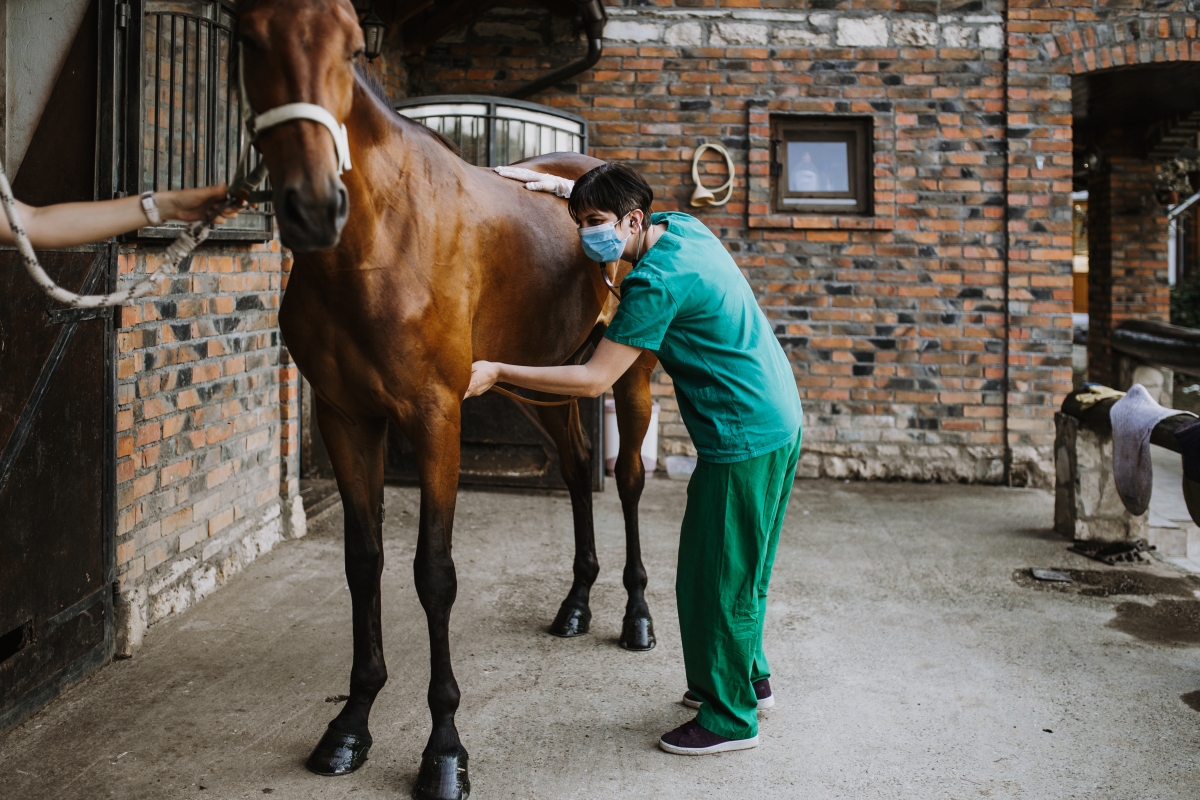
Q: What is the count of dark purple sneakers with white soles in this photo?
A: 2